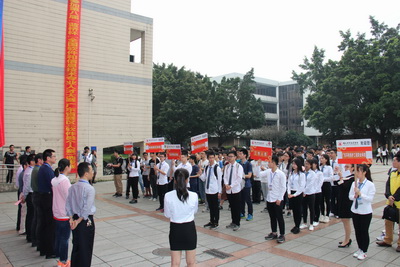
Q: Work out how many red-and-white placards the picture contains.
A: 6